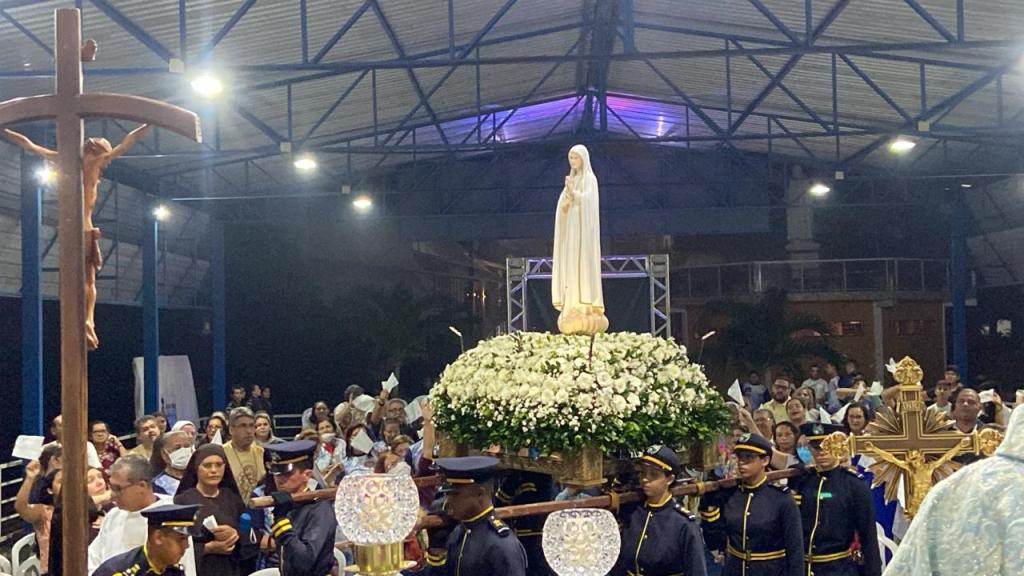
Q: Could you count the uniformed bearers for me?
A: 6